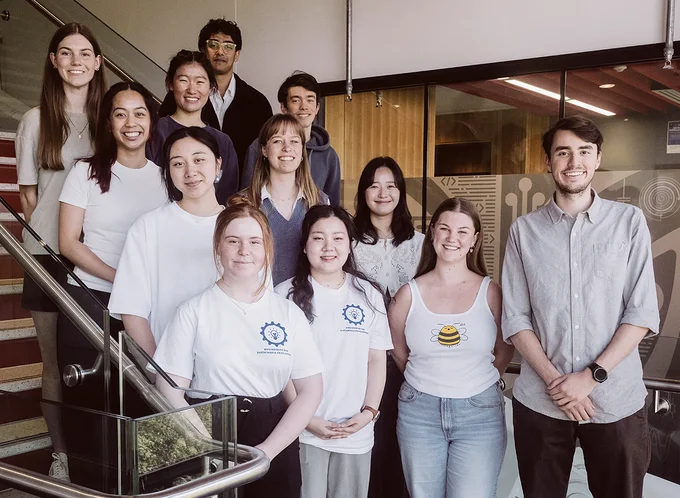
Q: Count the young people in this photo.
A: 12